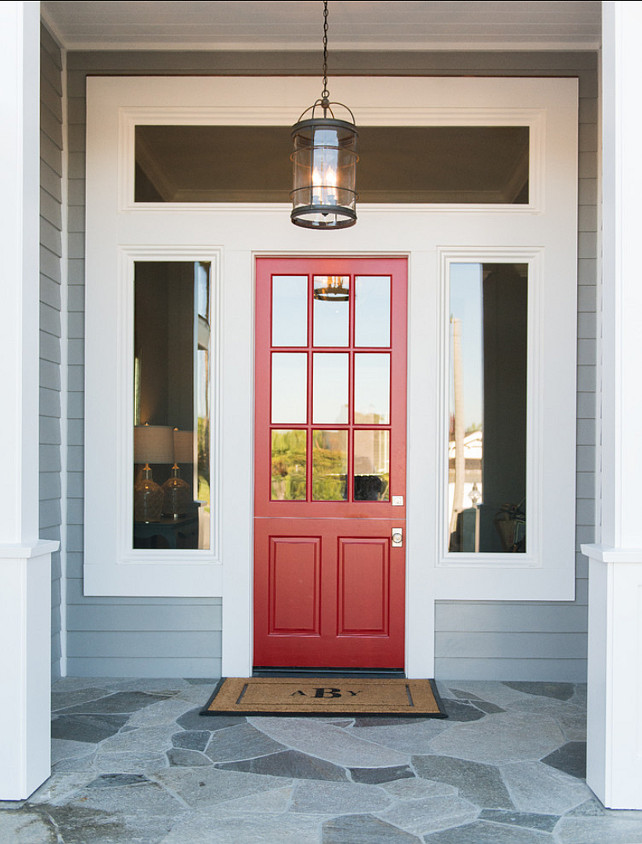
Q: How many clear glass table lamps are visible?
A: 2